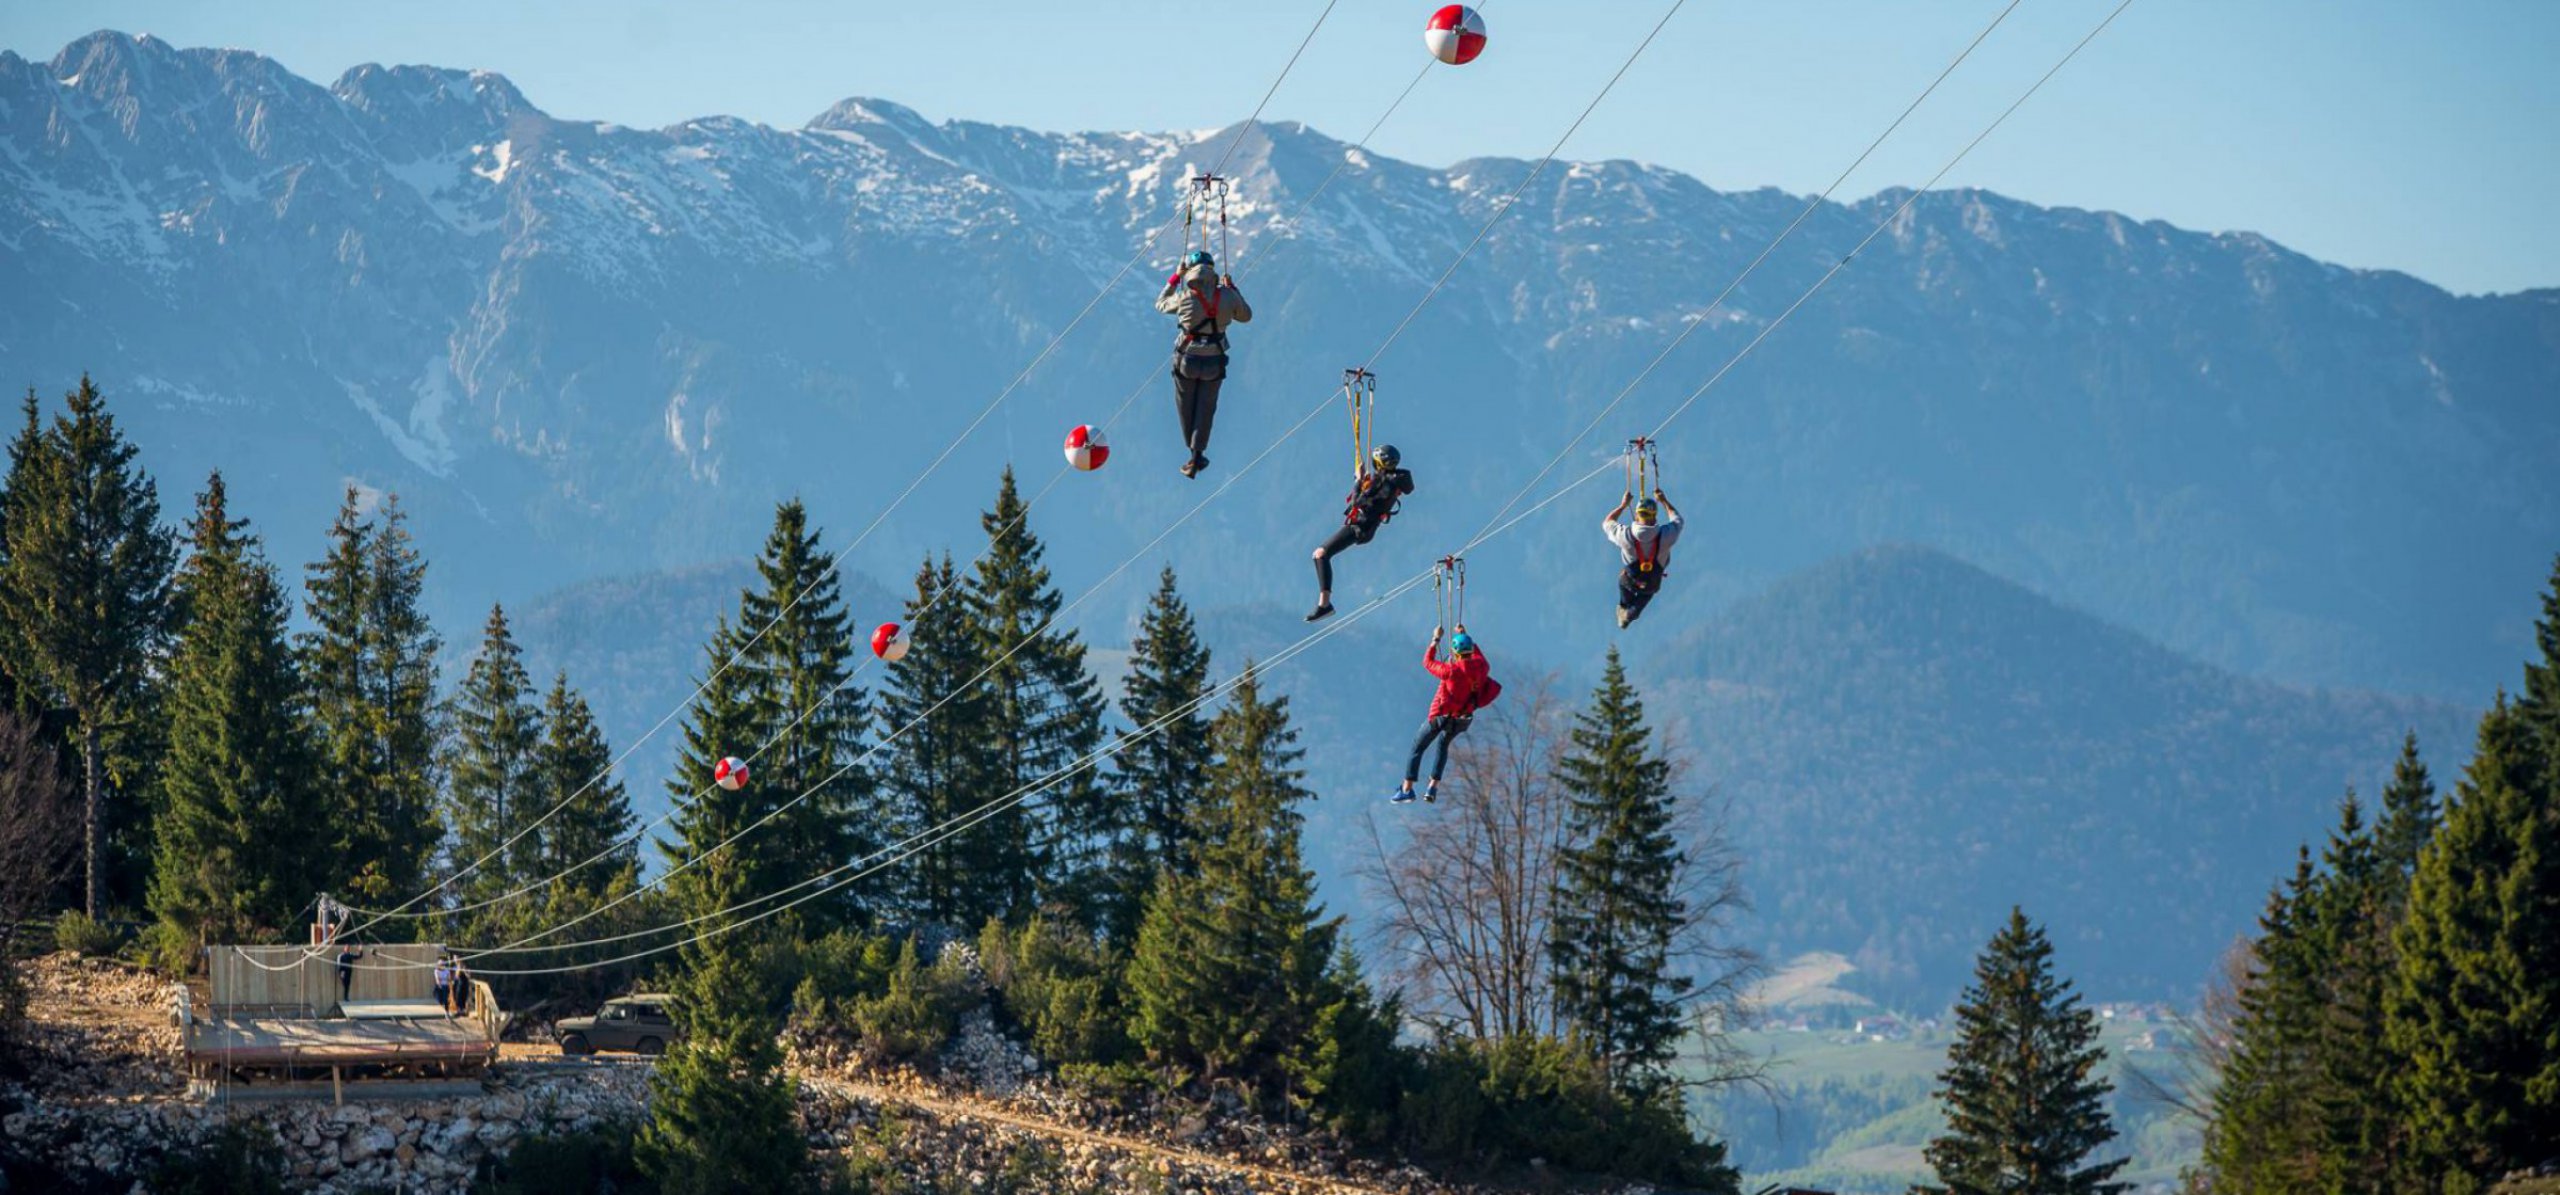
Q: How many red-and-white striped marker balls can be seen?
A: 4